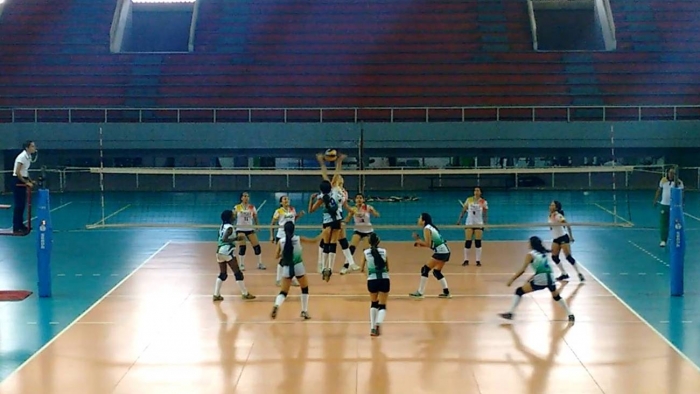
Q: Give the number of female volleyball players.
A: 12